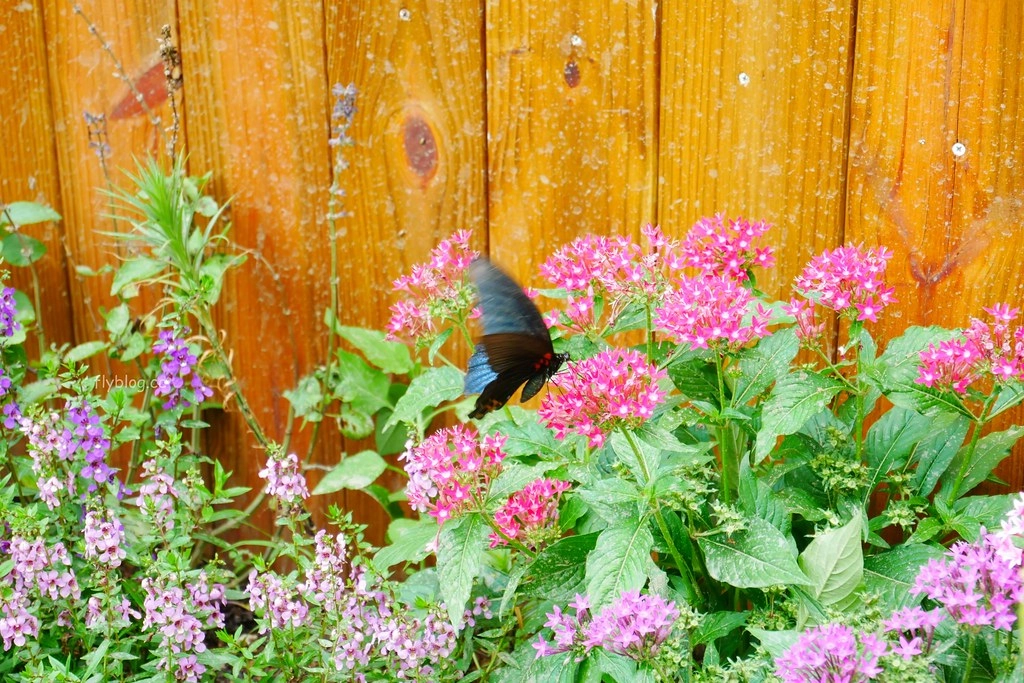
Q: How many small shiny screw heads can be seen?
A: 4